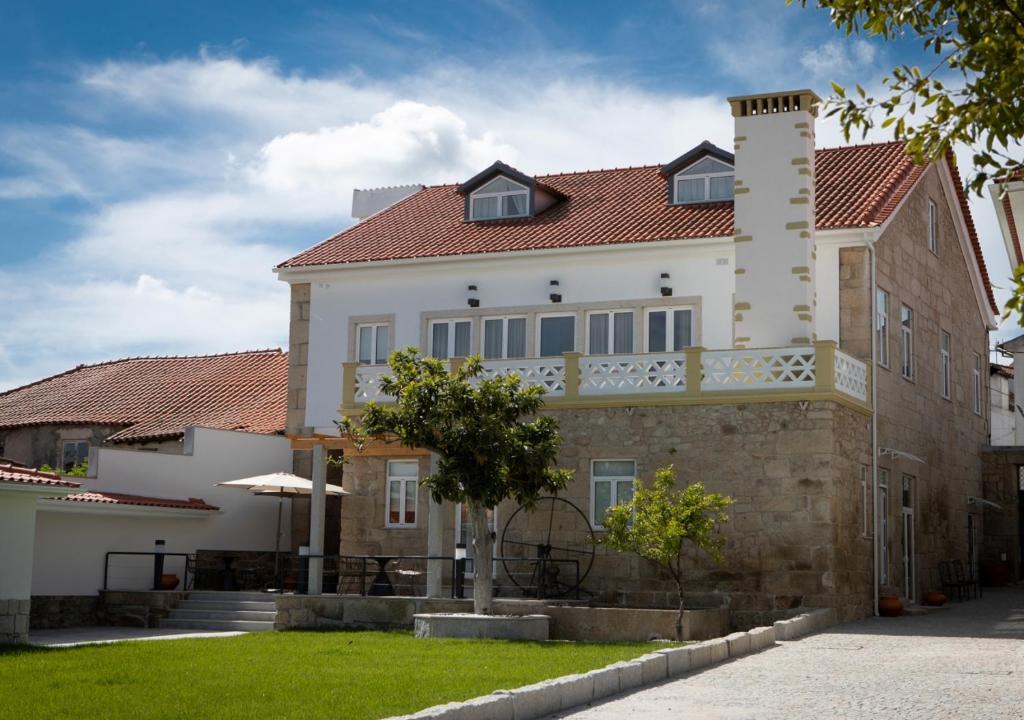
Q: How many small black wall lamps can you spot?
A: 3